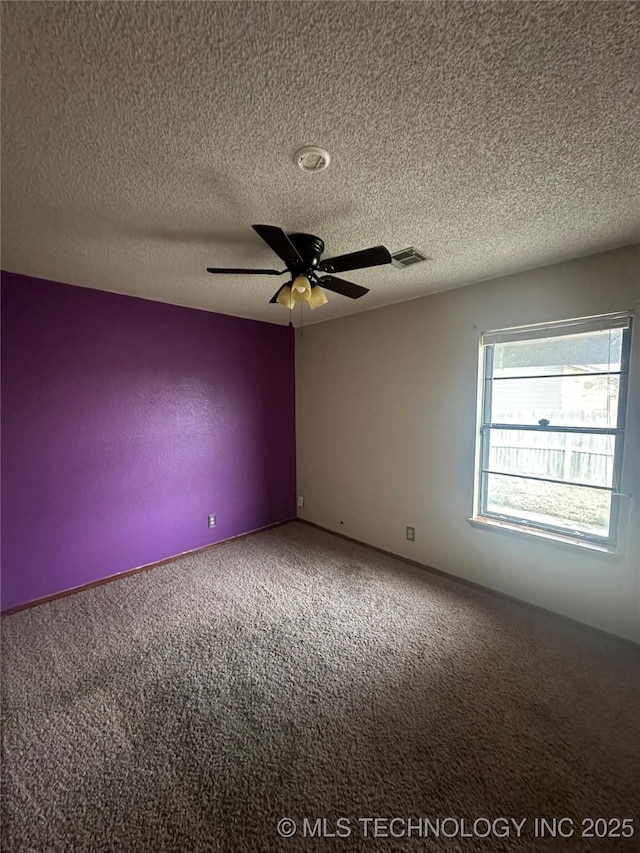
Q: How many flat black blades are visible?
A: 5